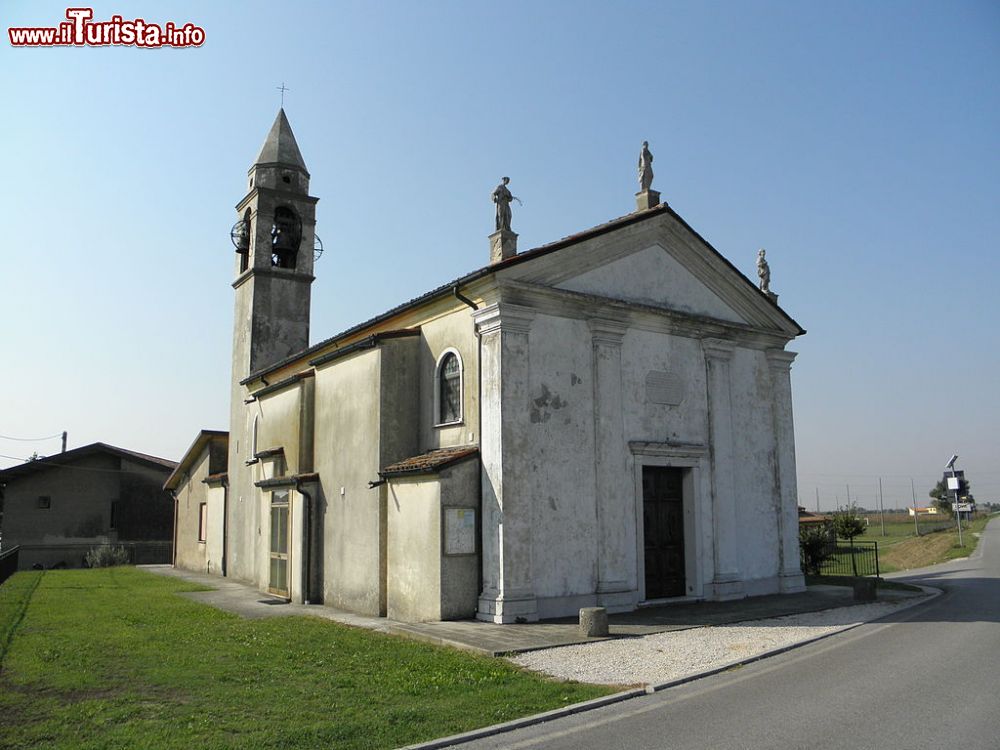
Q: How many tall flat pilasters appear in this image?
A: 4